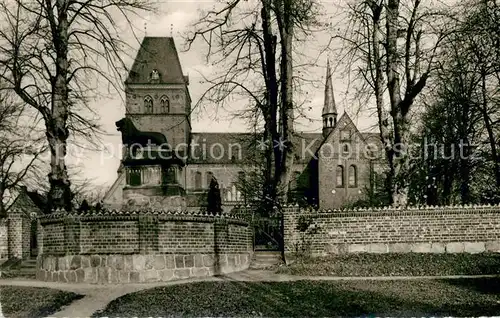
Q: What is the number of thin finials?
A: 2